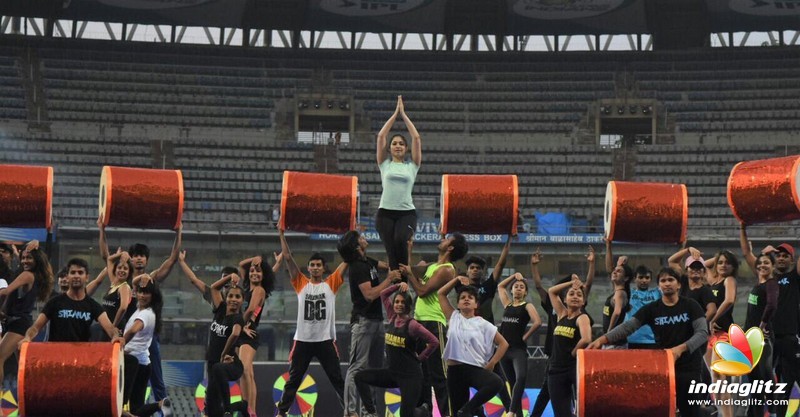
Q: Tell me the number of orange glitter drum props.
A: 8